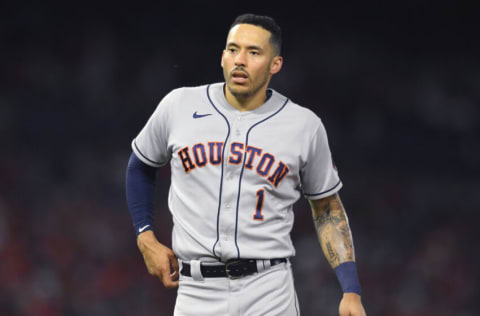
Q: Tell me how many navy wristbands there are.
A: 1